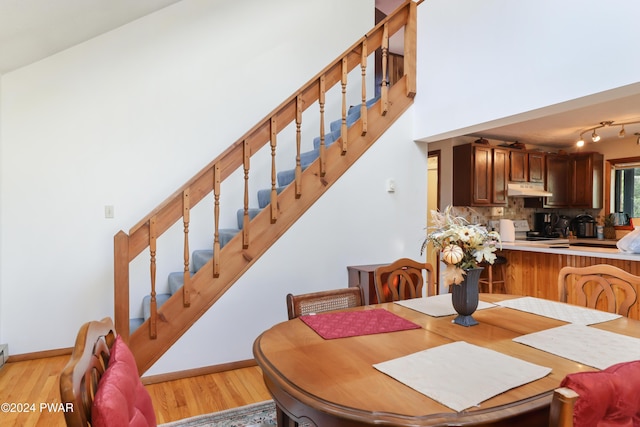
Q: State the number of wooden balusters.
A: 10